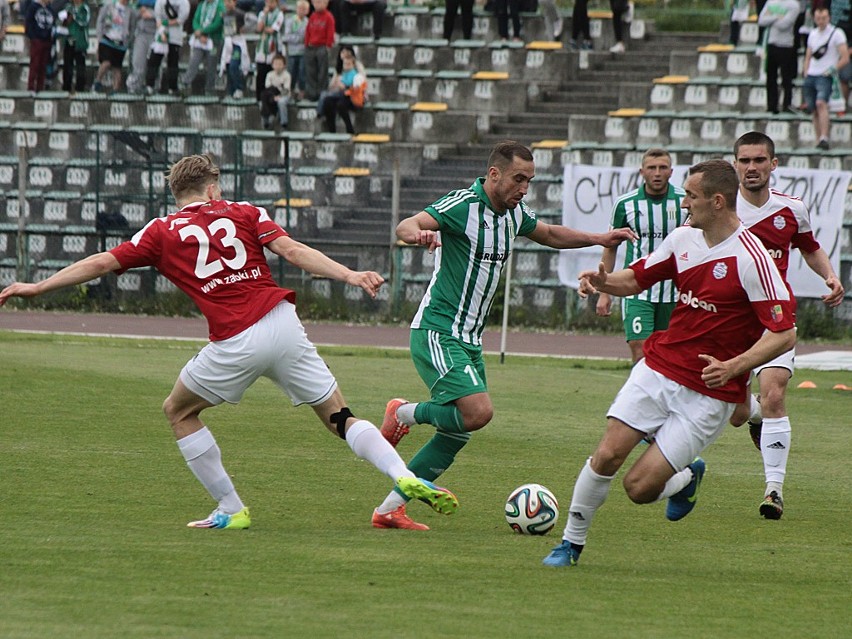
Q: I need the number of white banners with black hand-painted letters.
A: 1